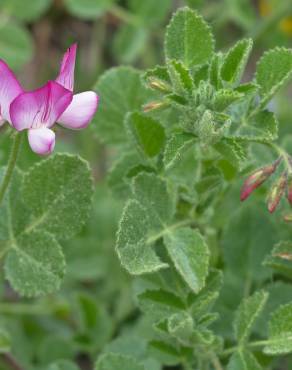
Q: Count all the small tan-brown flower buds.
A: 2